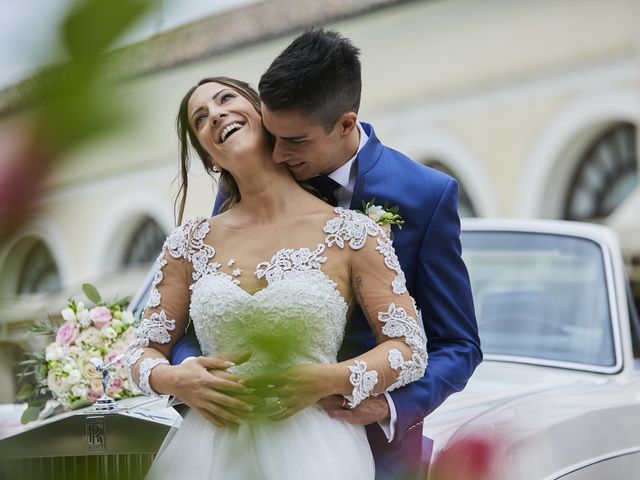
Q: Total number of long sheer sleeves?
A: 2